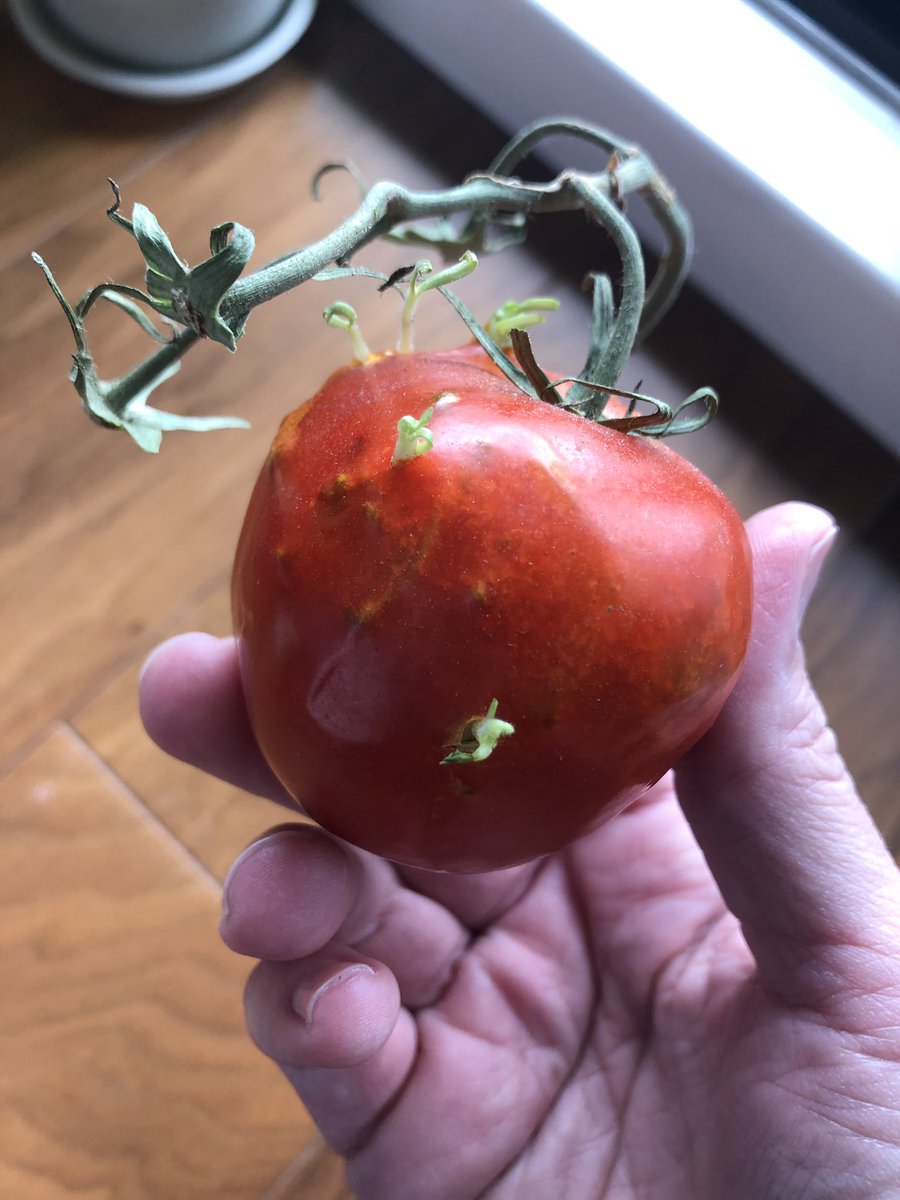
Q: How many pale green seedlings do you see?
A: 5